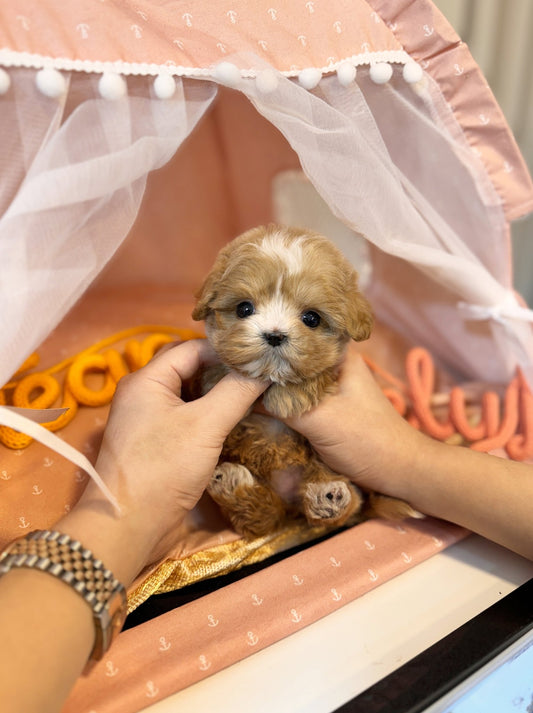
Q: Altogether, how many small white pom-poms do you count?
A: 10